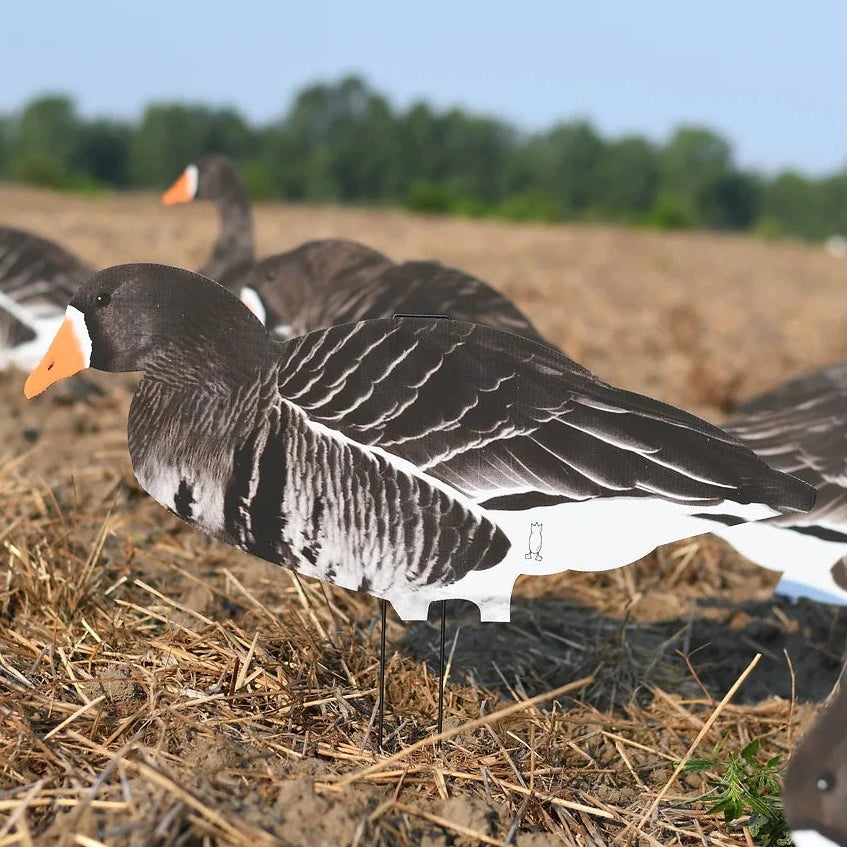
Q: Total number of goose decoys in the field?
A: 6